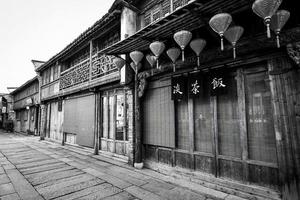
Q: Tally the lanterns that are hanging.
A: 12